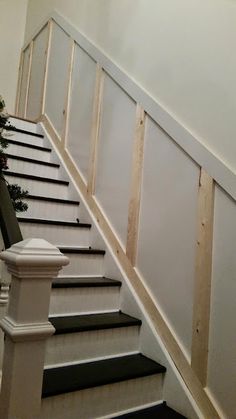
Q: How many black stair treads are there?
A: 11